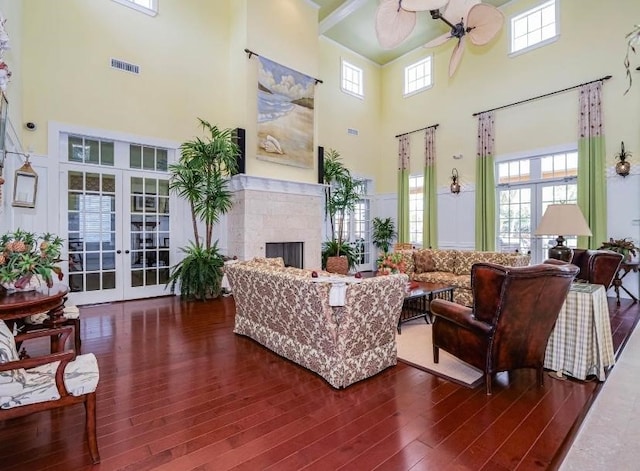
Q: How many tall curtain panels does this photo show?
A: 4